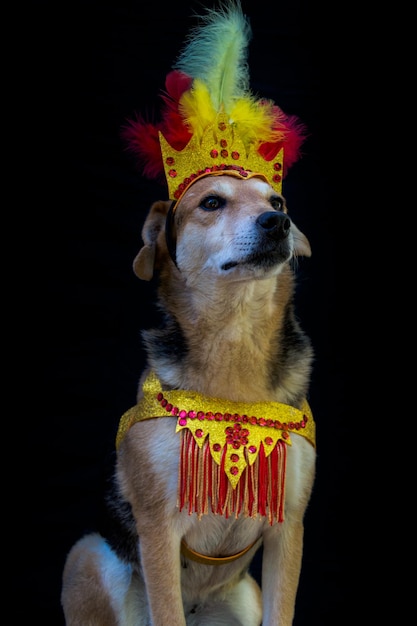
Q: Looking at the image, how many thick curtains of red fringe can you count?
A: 1